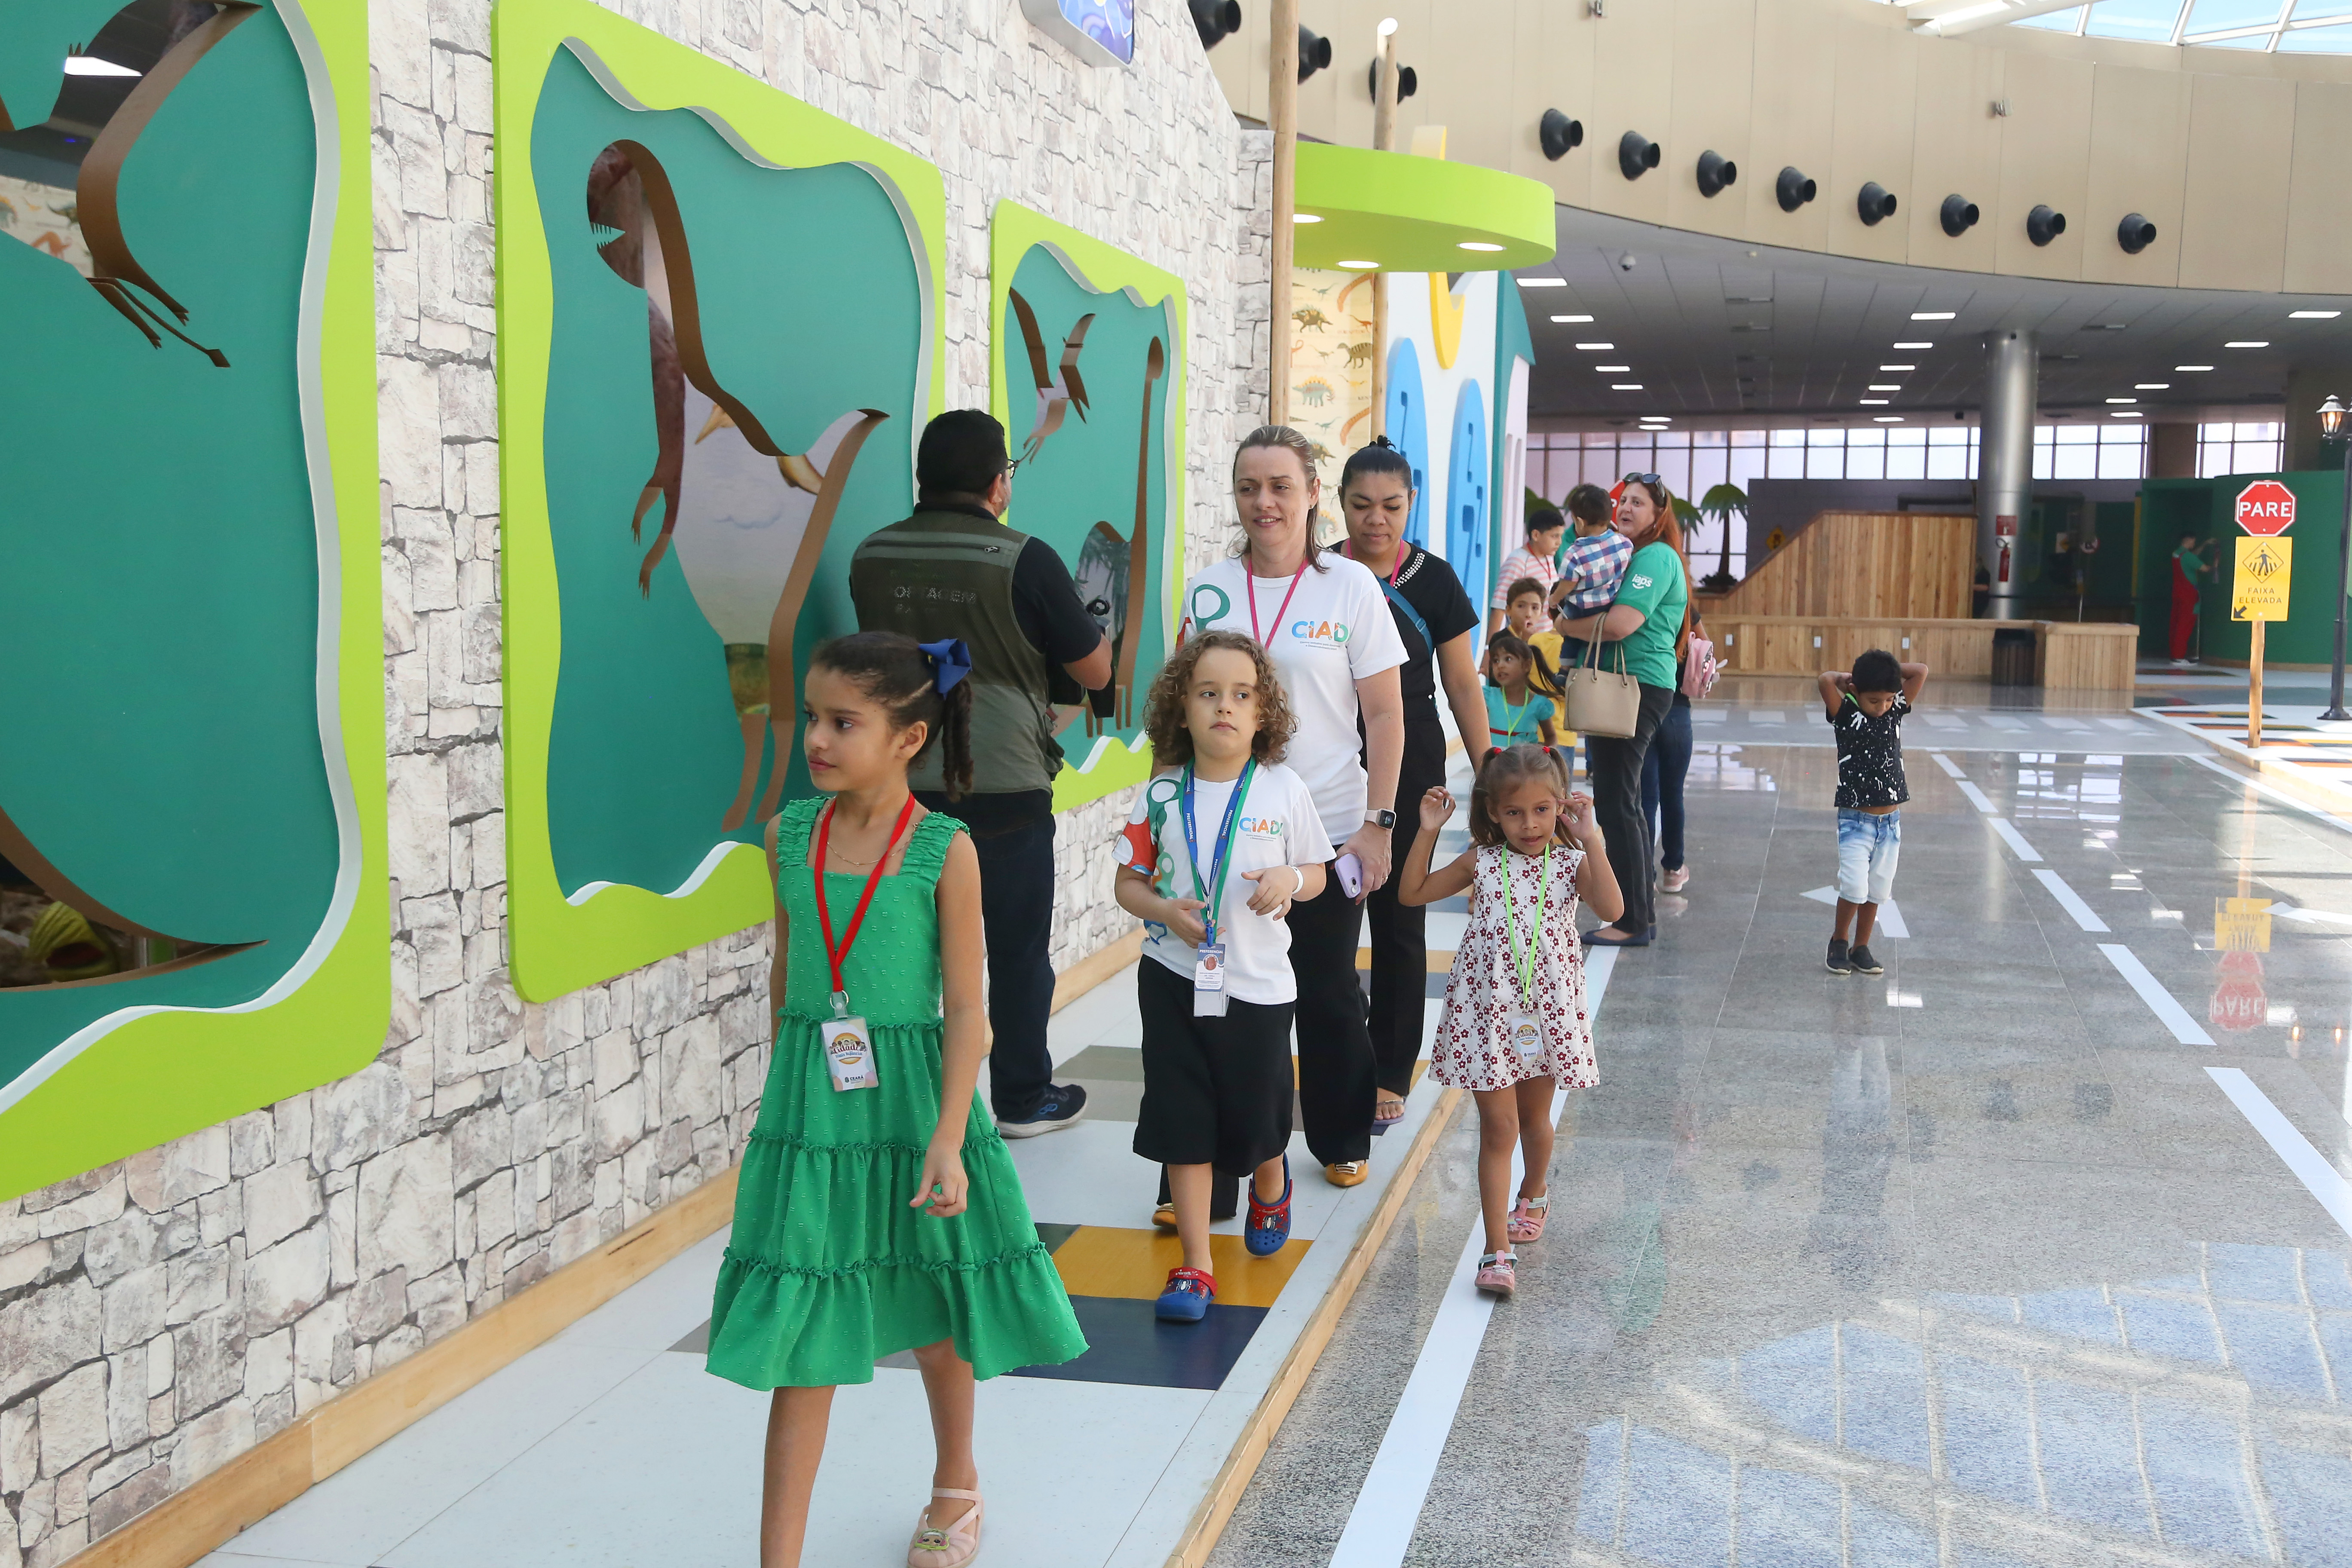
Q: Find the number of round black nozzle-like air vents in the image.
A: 11